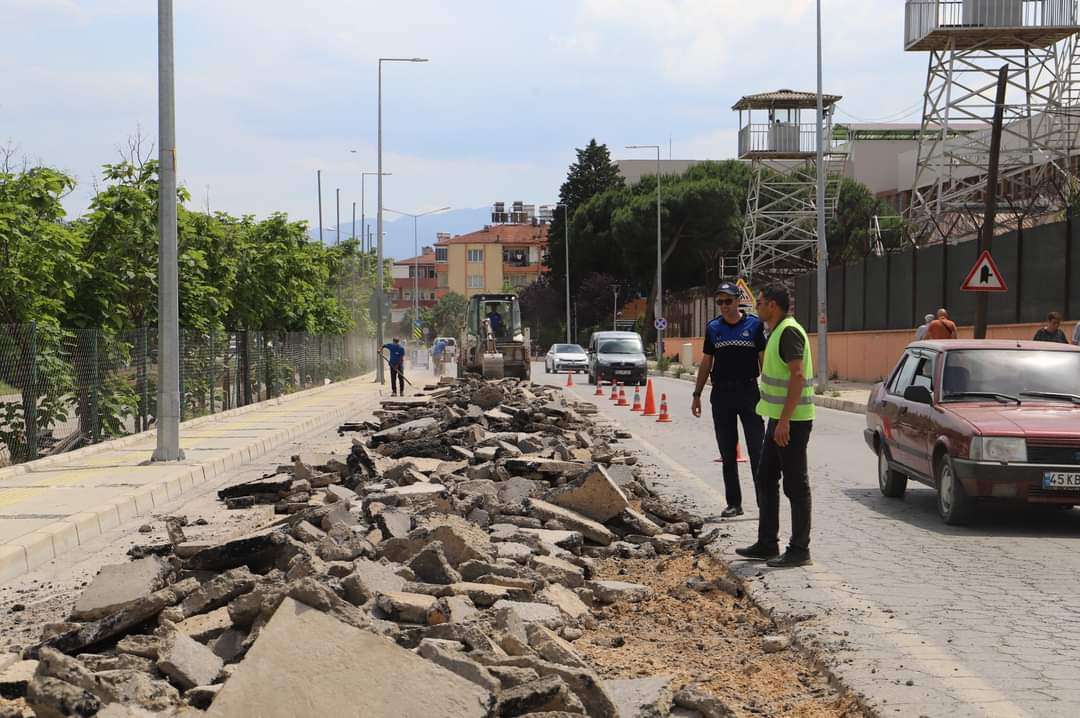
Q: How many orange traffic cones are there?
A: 8